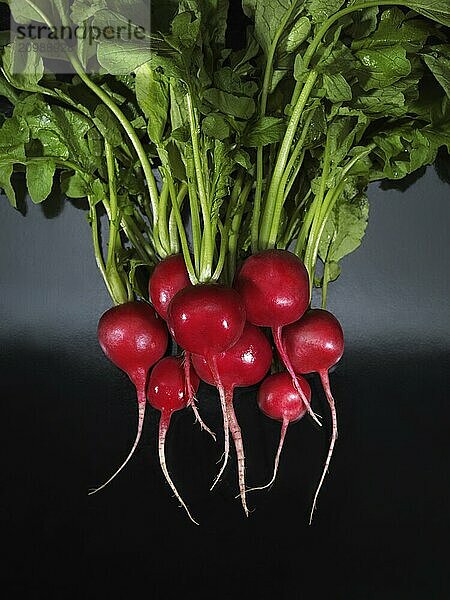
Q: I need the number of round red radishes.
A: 8